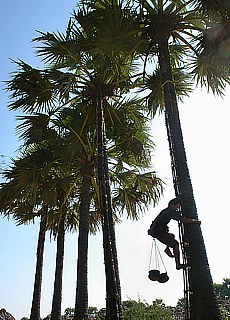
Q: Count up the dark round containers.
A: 2